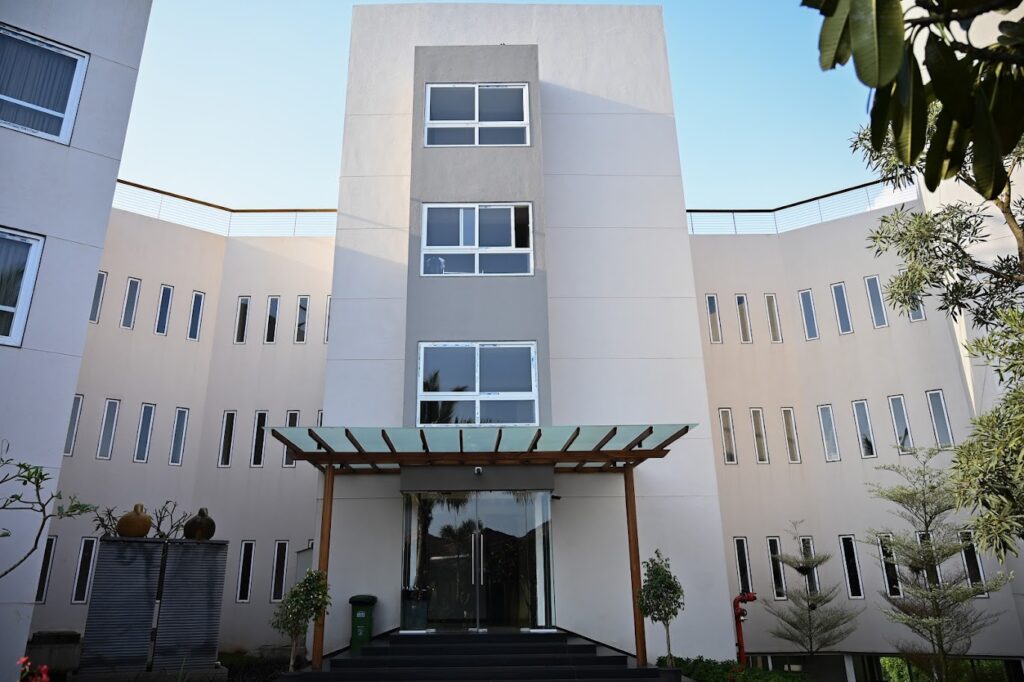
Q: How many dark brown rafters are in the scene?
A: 12